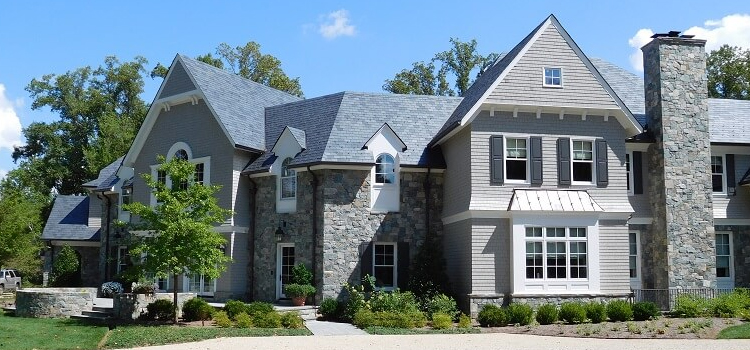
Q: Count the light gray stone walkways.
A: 1